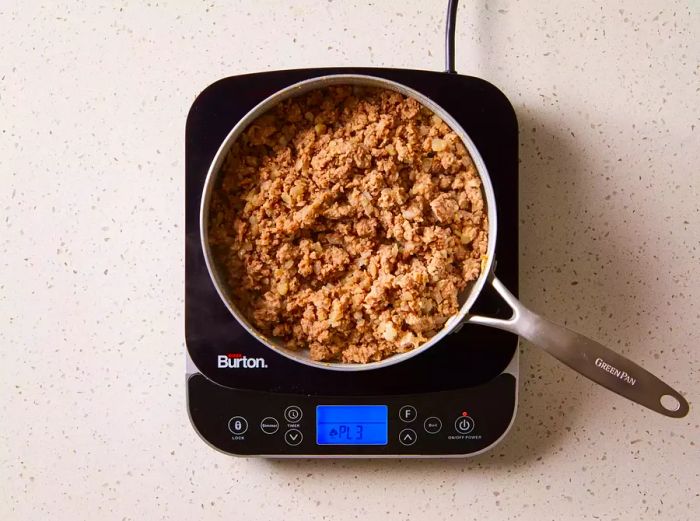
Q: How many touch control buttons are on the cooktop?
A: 8